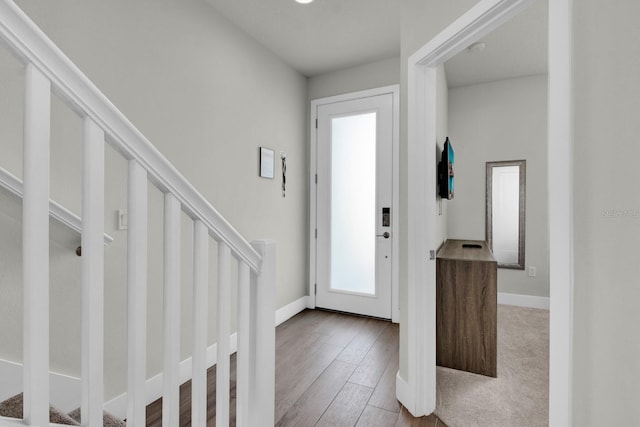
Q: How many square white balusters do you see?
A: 7